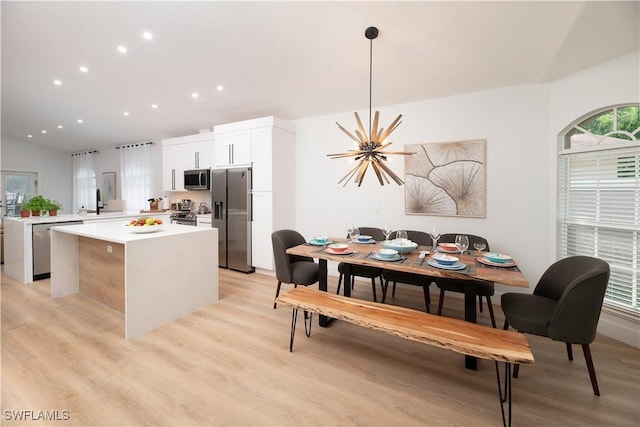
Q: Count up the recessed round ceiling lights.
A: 12